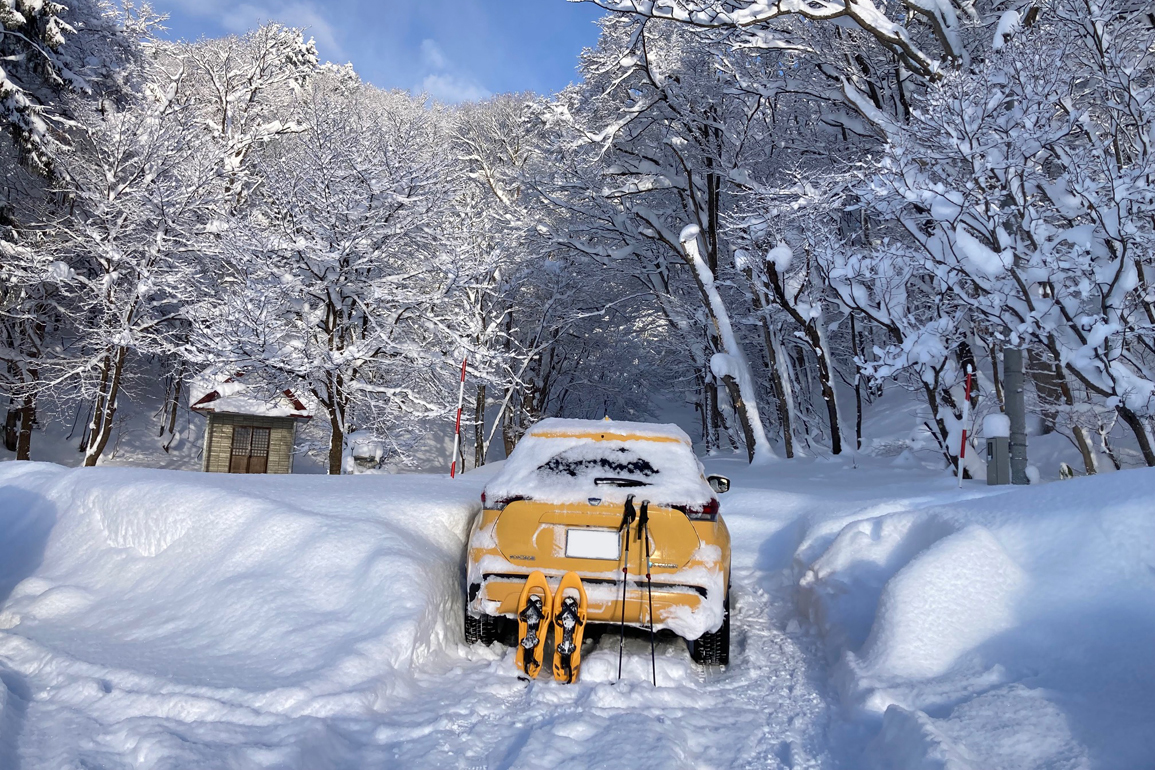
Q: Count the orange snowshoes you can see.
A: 2